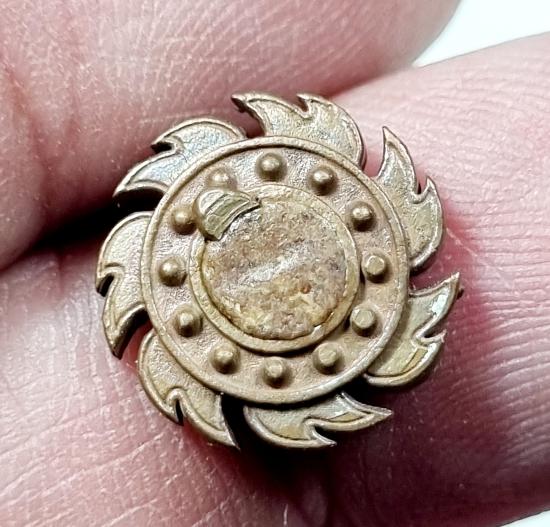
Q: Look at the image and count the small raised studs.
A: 12